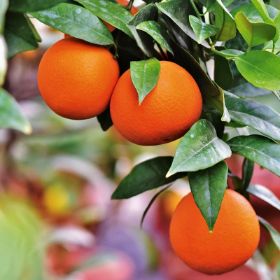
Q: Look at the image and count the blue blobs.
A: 1